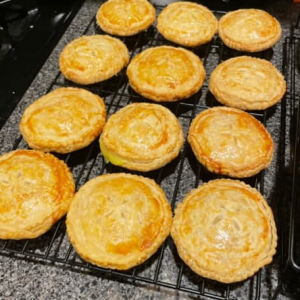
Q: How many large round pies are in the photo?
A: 12